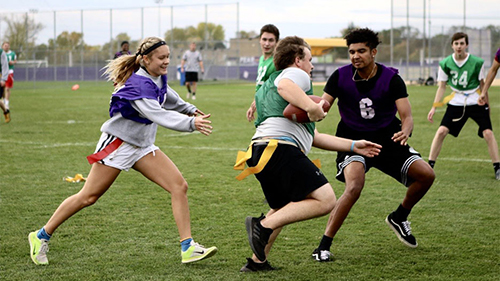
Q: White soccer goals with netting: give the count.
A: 1